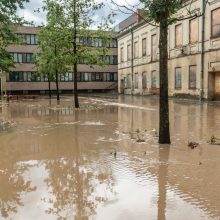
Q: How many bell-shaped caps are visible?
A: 0